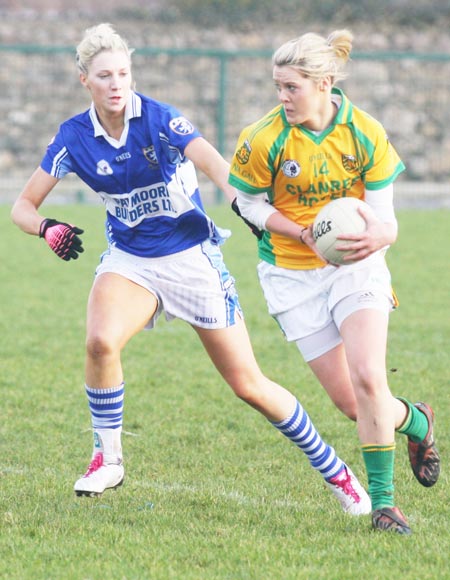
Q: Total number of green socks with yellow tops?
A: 2